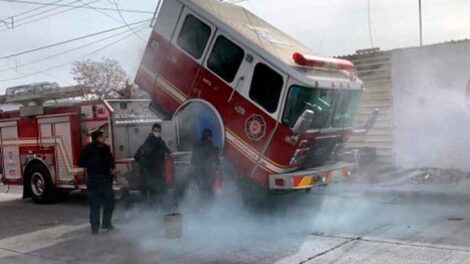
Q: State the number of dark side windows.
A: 3